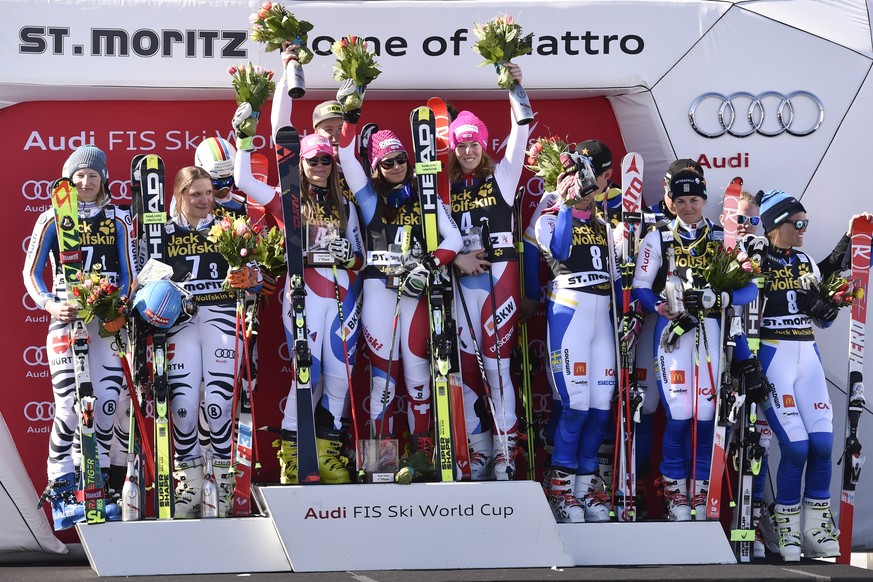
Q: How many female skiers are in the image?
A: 8